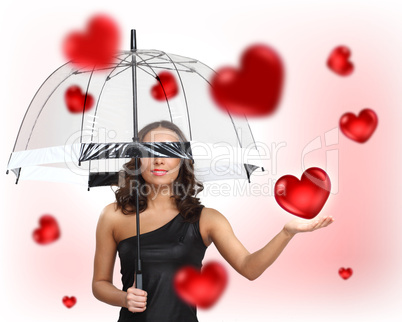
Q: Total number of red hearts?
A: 11